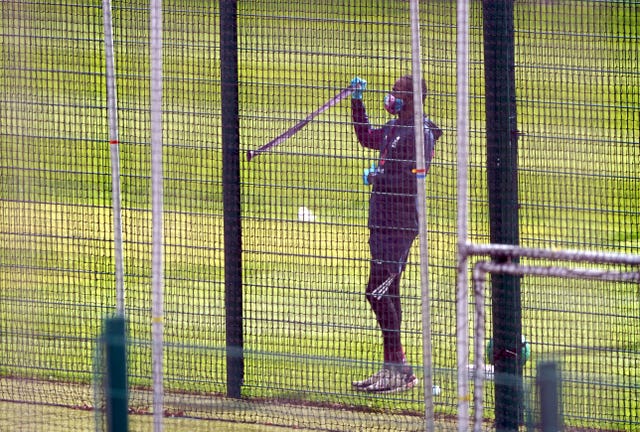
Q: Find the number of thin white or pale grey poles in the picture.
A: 4